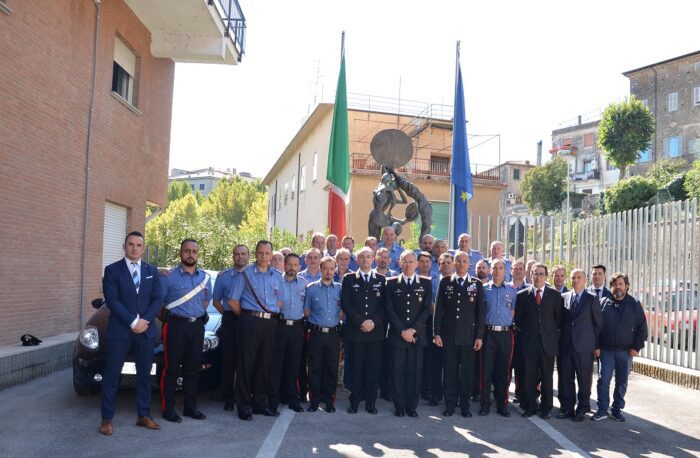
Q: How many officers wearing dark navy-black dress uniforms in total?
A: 3